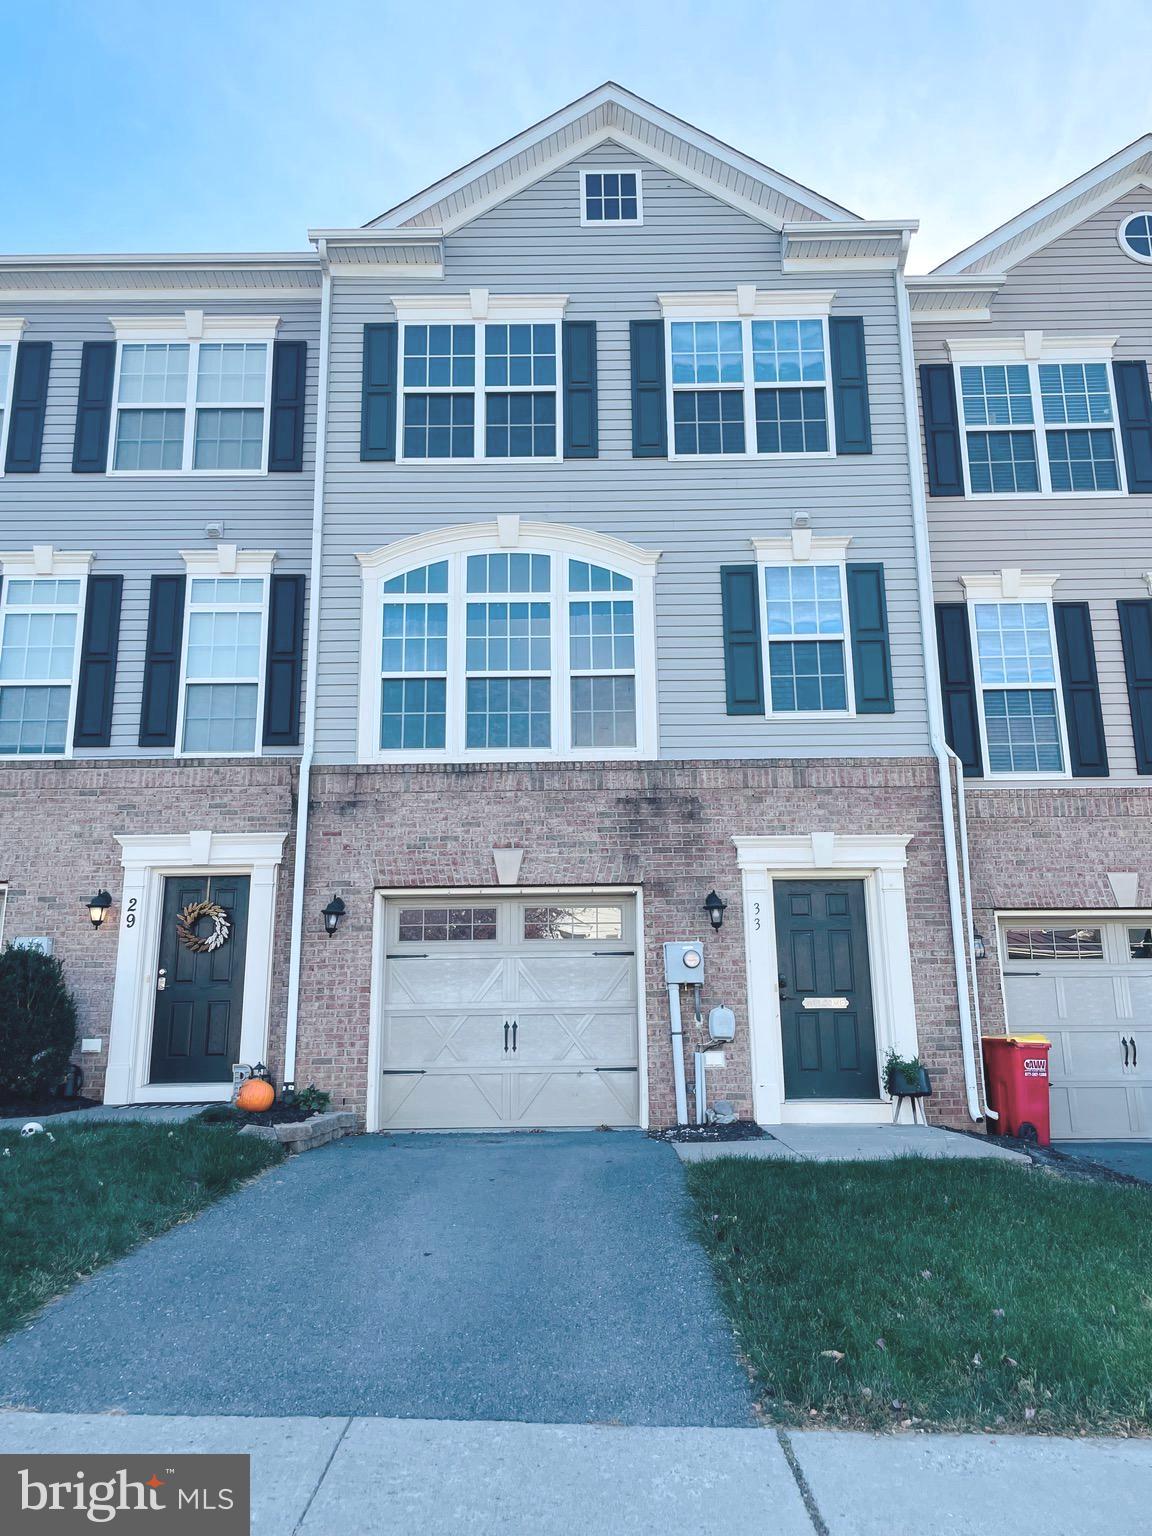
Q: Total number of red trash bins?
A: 1